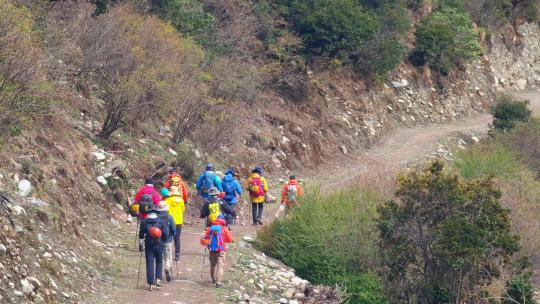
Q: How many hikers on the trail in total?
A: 12